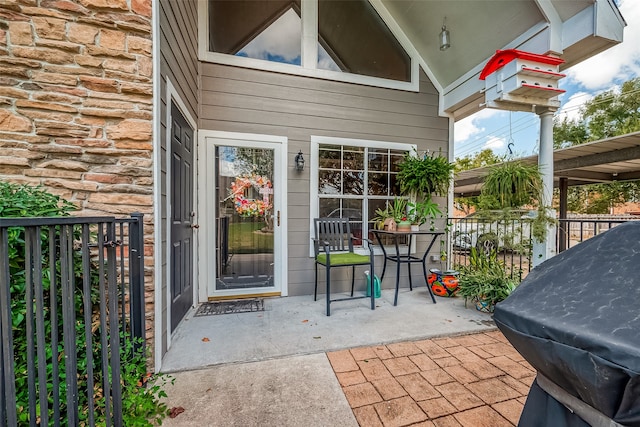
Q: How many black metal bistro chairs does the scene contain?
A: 1